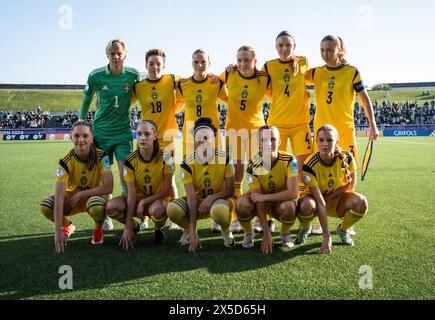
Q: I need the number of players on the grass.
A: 11